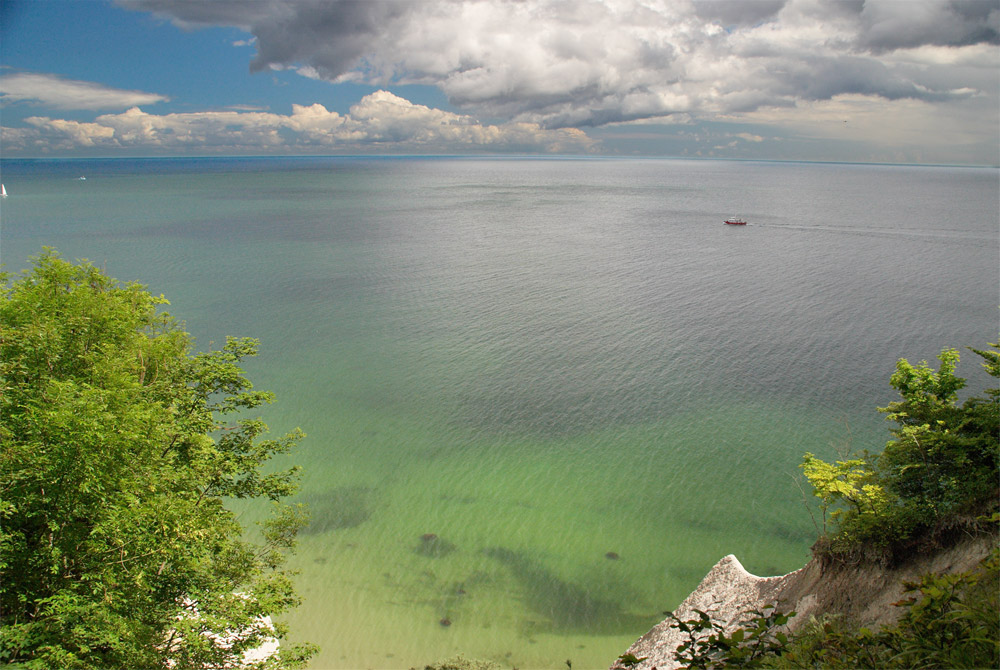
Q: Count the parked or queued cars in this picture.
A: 0